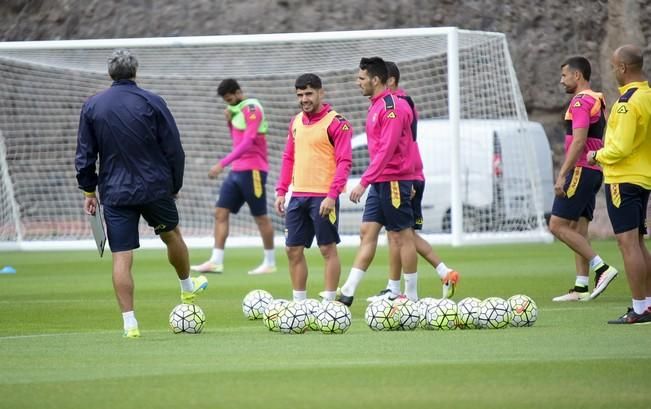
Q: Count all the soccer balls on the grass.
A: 13